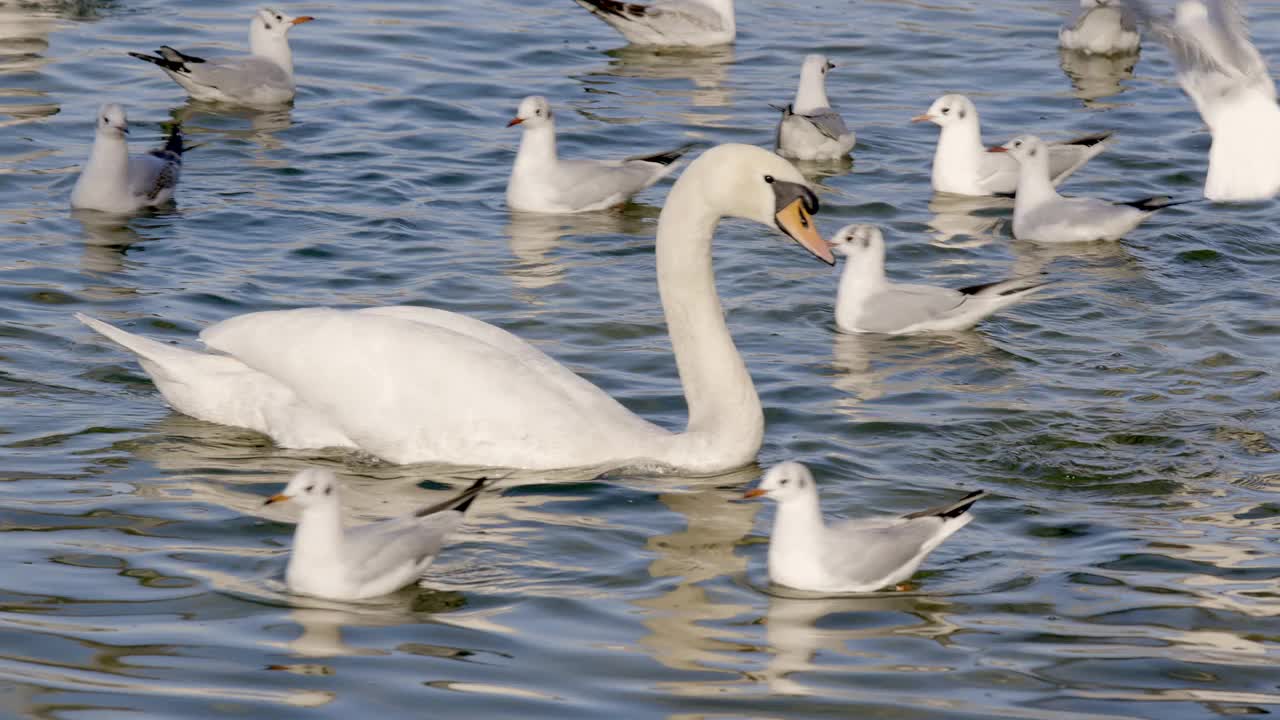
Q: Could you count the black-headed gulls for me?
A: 12